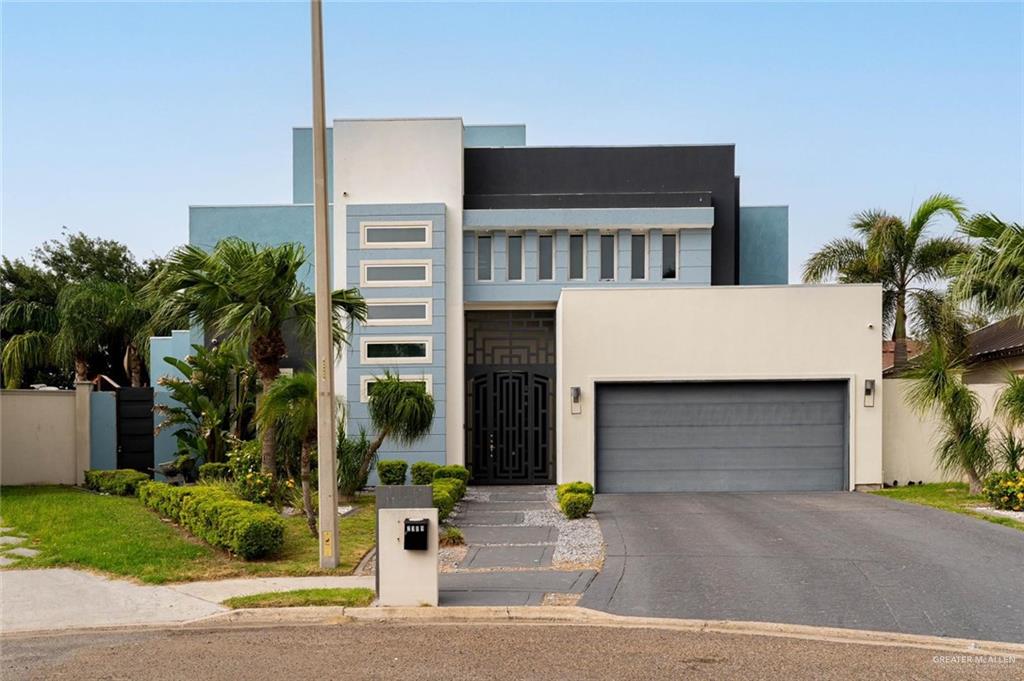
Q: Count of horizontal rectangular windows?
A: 5